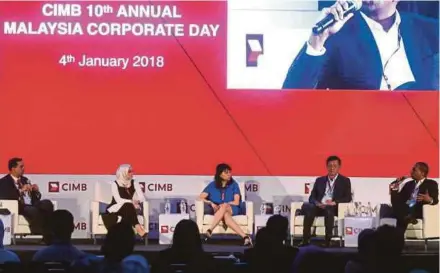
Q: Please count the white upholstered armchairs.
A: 5